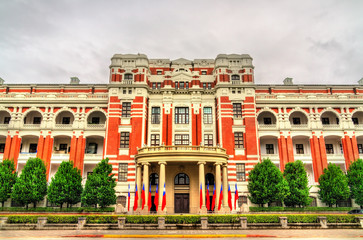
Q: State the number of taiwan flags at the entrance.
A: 12